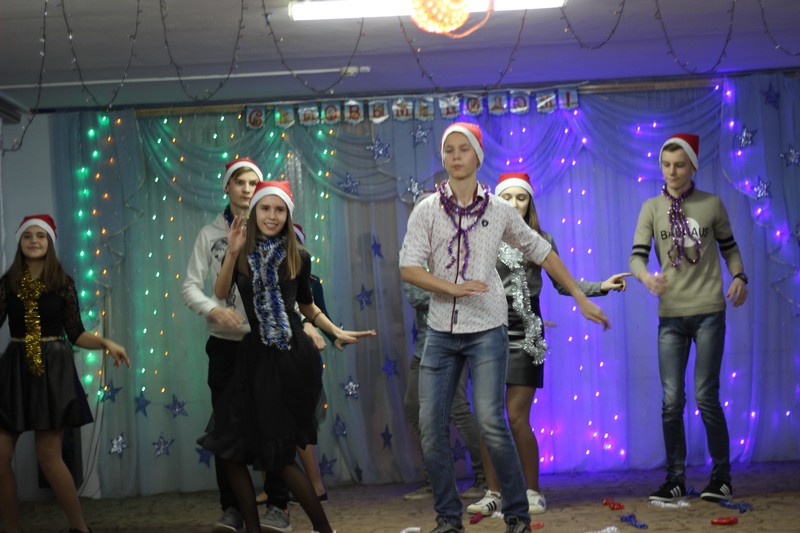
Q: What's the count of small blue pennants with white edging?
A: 14